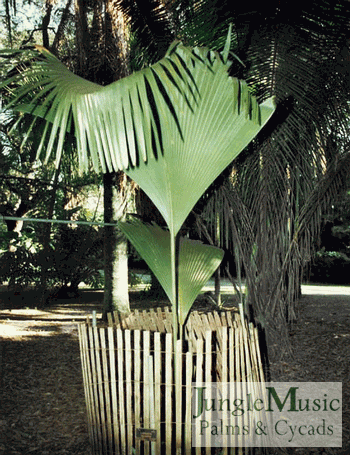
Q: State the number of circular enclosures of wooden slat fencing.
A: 1